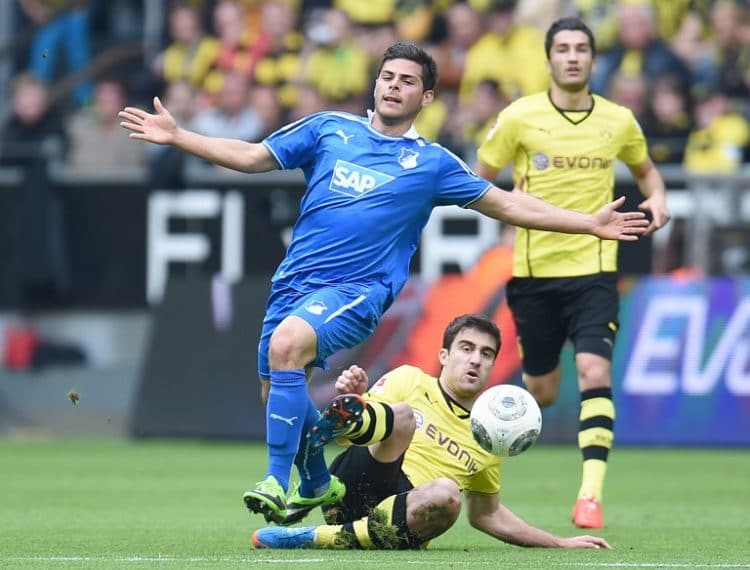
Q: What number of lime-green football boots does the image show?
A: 2